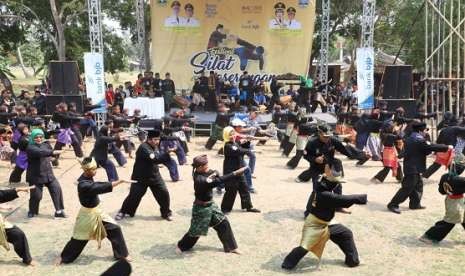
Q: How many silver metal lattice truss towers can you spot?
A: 4